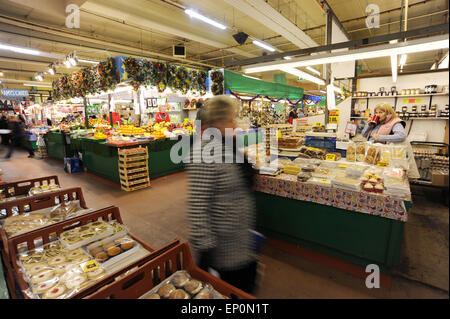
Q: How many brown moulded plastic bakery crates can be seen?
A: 4